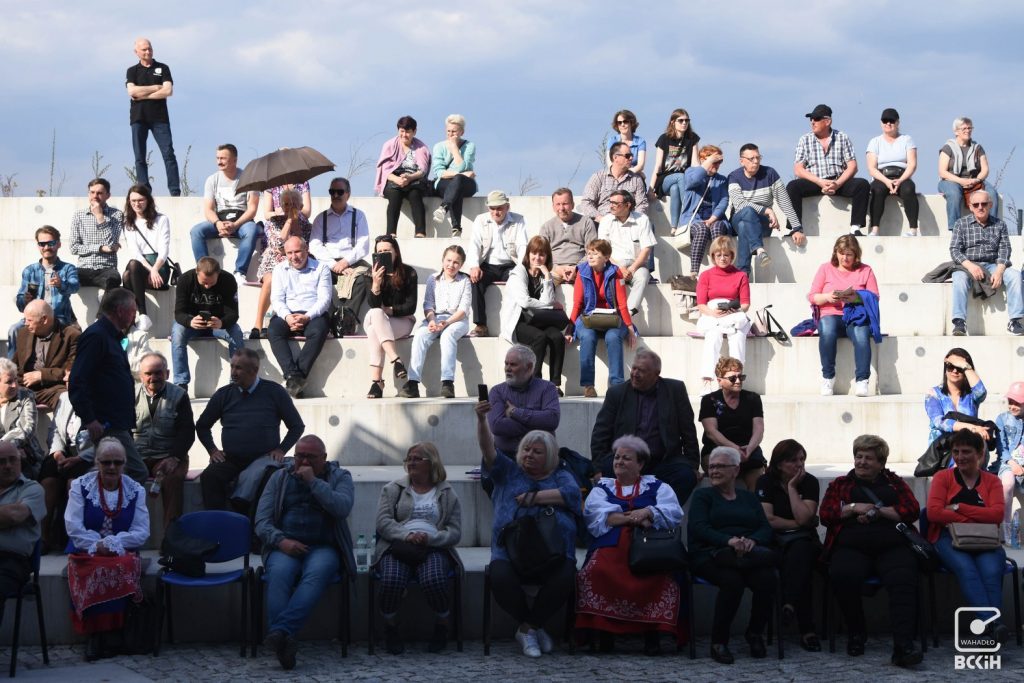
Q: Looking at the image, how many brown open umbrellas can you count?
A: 1